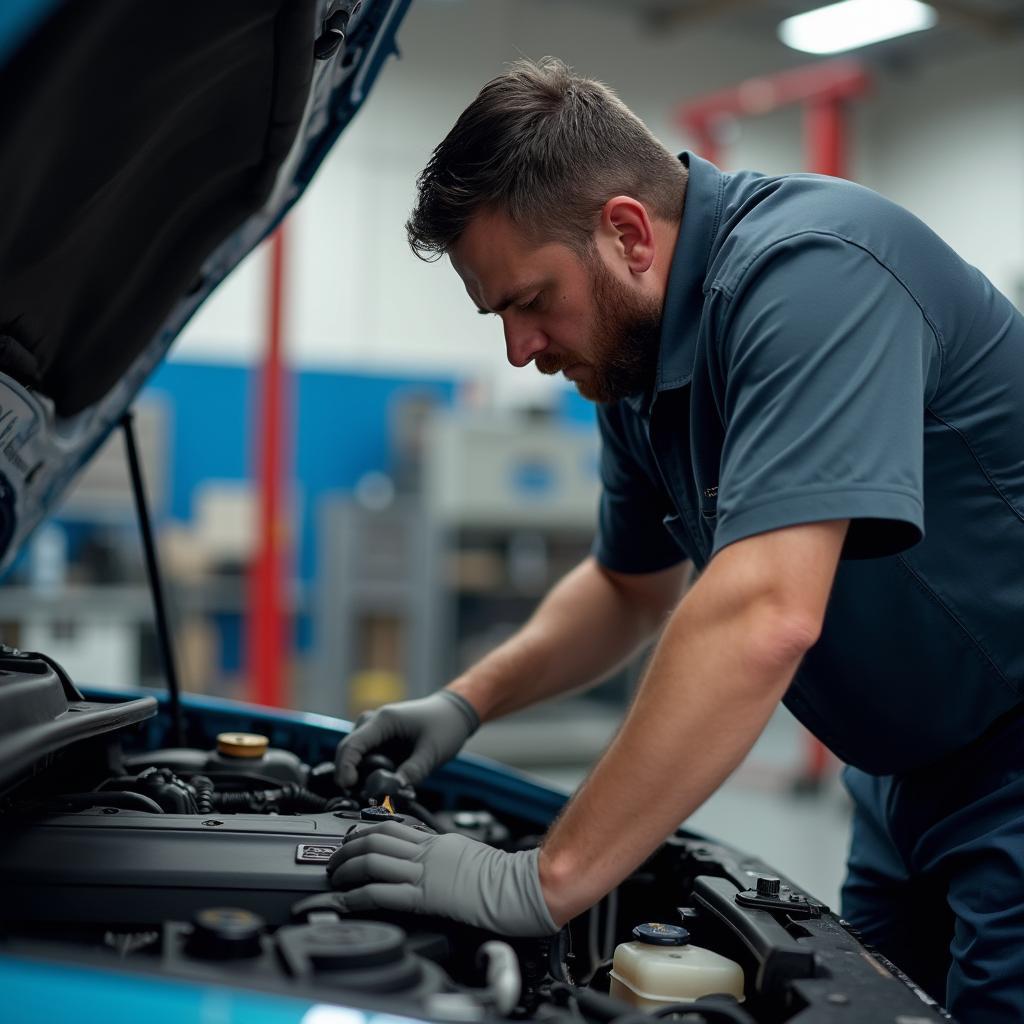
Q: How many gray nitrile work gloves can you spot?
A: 2